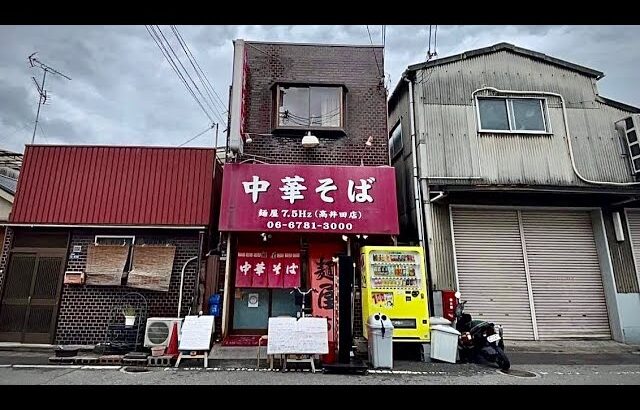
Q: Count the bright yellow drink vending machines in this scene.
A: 1